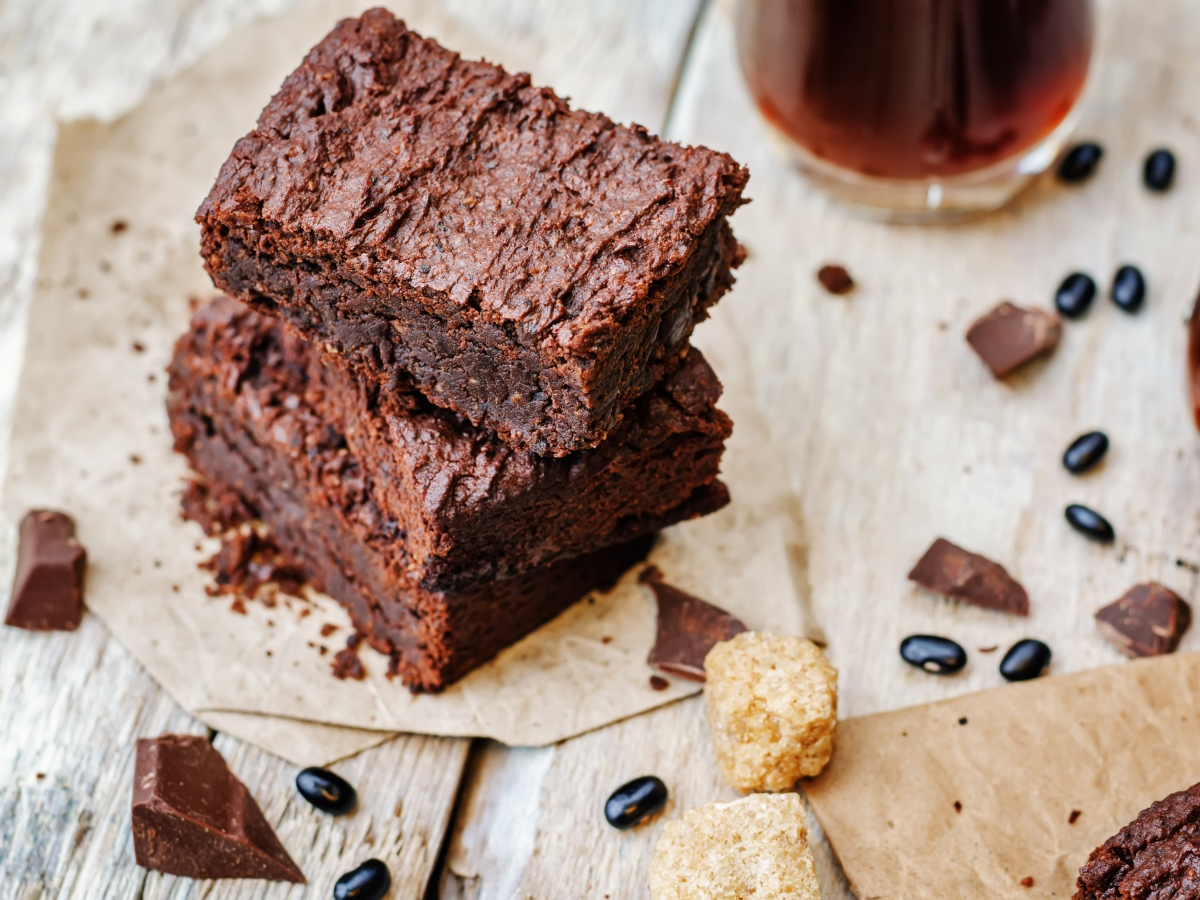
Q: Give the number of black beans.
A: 11